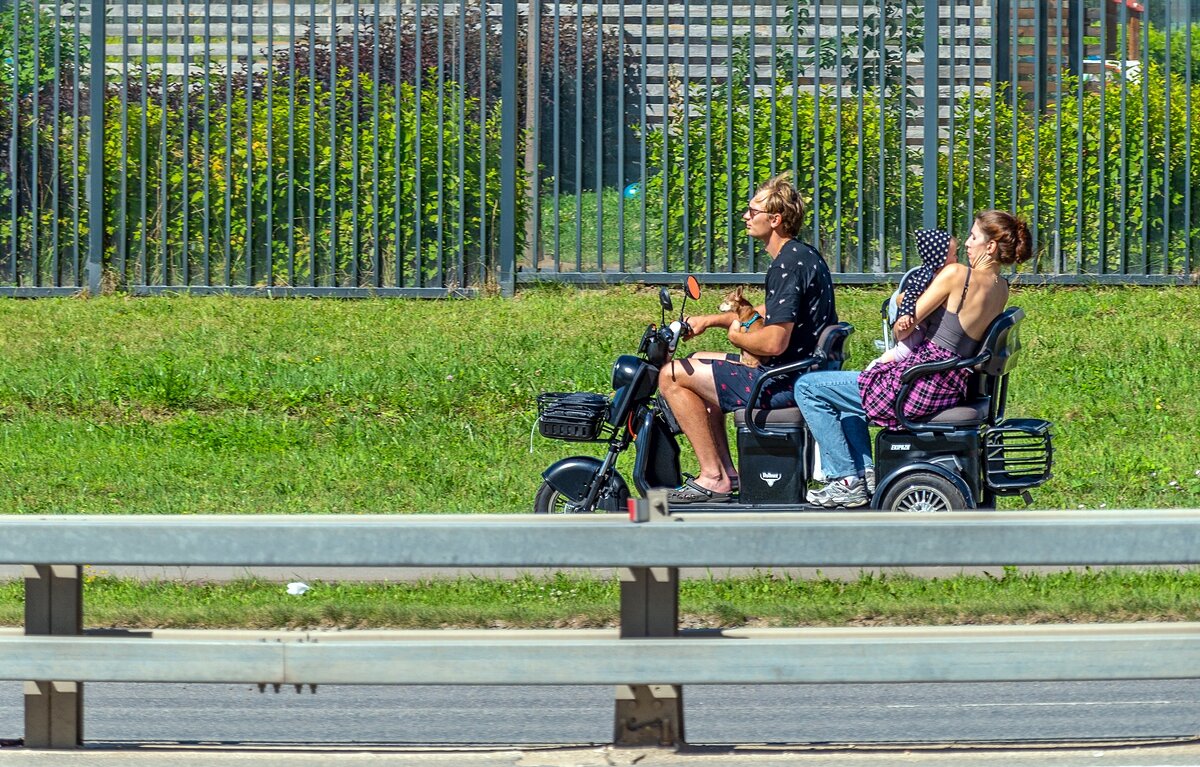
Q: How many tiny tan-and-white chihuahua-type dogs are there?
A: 1